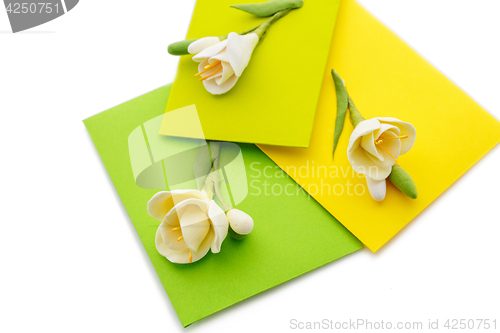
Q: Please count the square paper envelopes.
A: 3